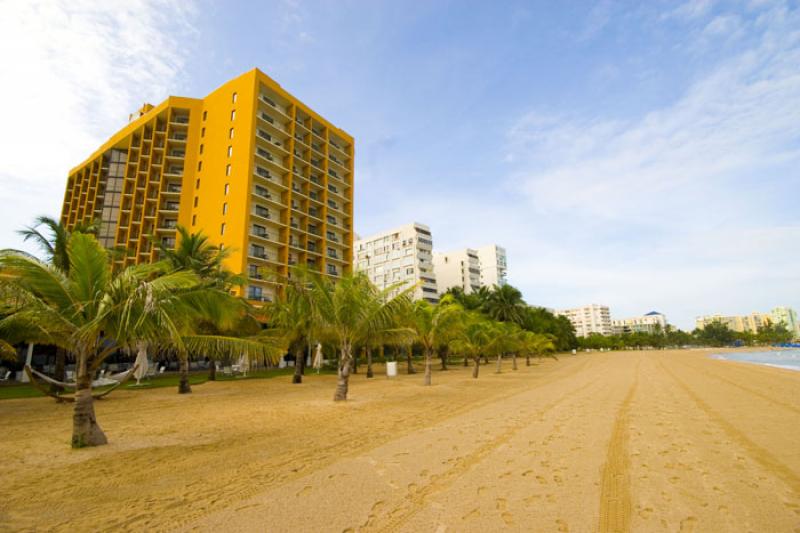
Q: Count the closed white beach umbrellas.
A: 3